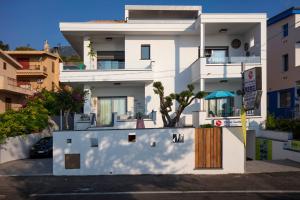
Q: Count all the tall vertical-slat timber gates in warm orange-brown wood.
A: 1